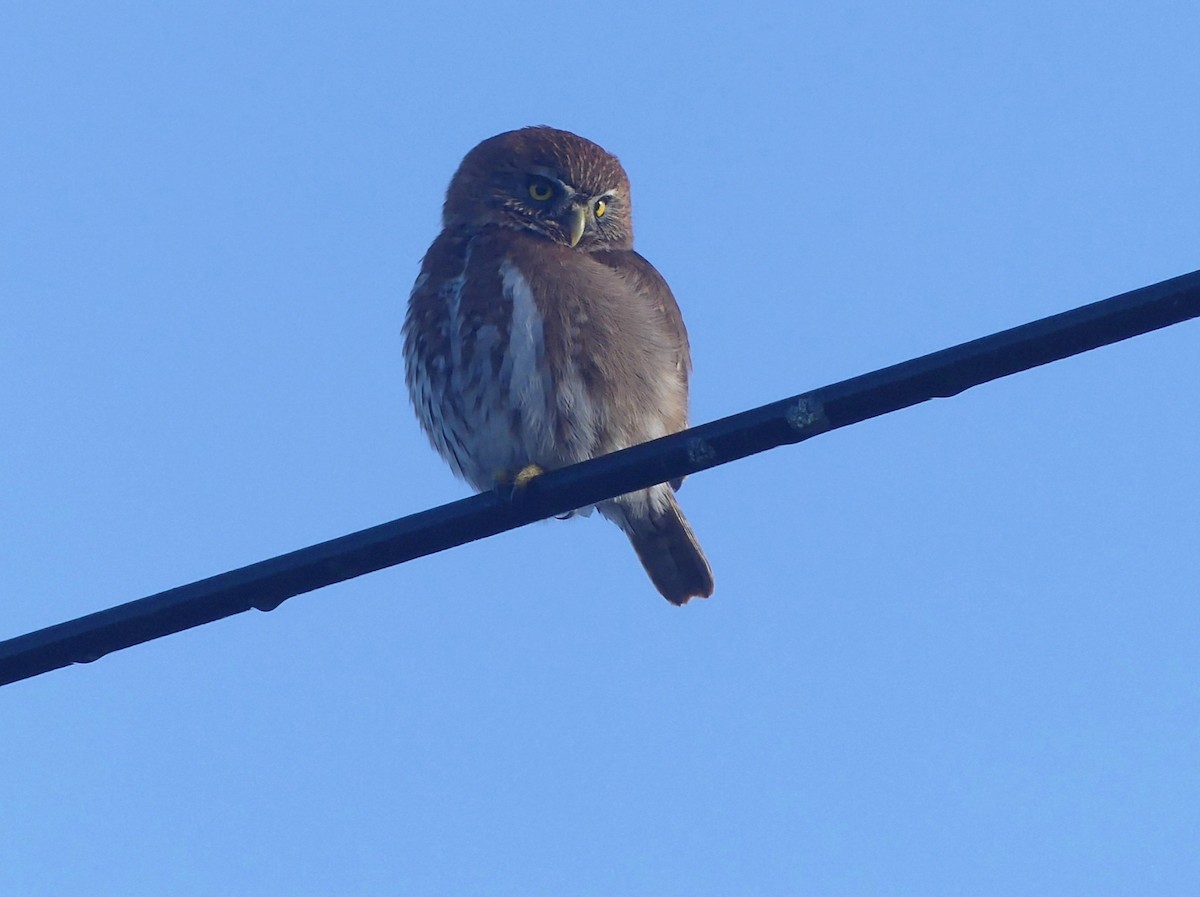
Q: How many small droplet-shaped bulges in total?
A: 3